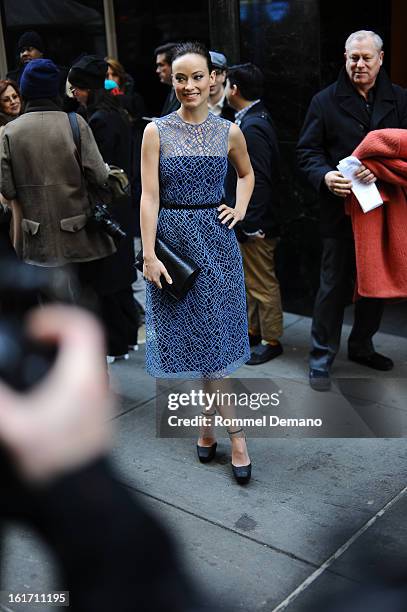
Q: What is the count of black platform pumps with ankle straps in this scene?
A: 2